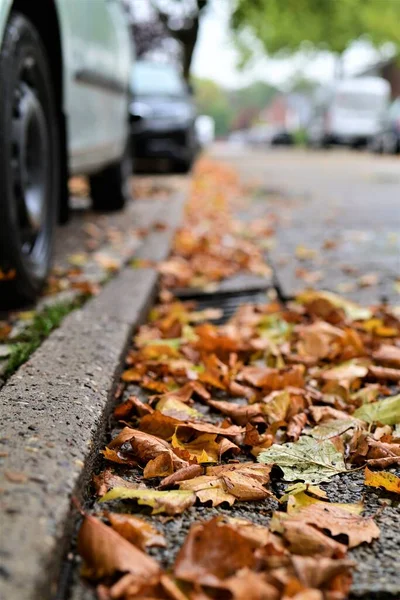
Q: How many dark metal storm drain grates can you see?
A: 1